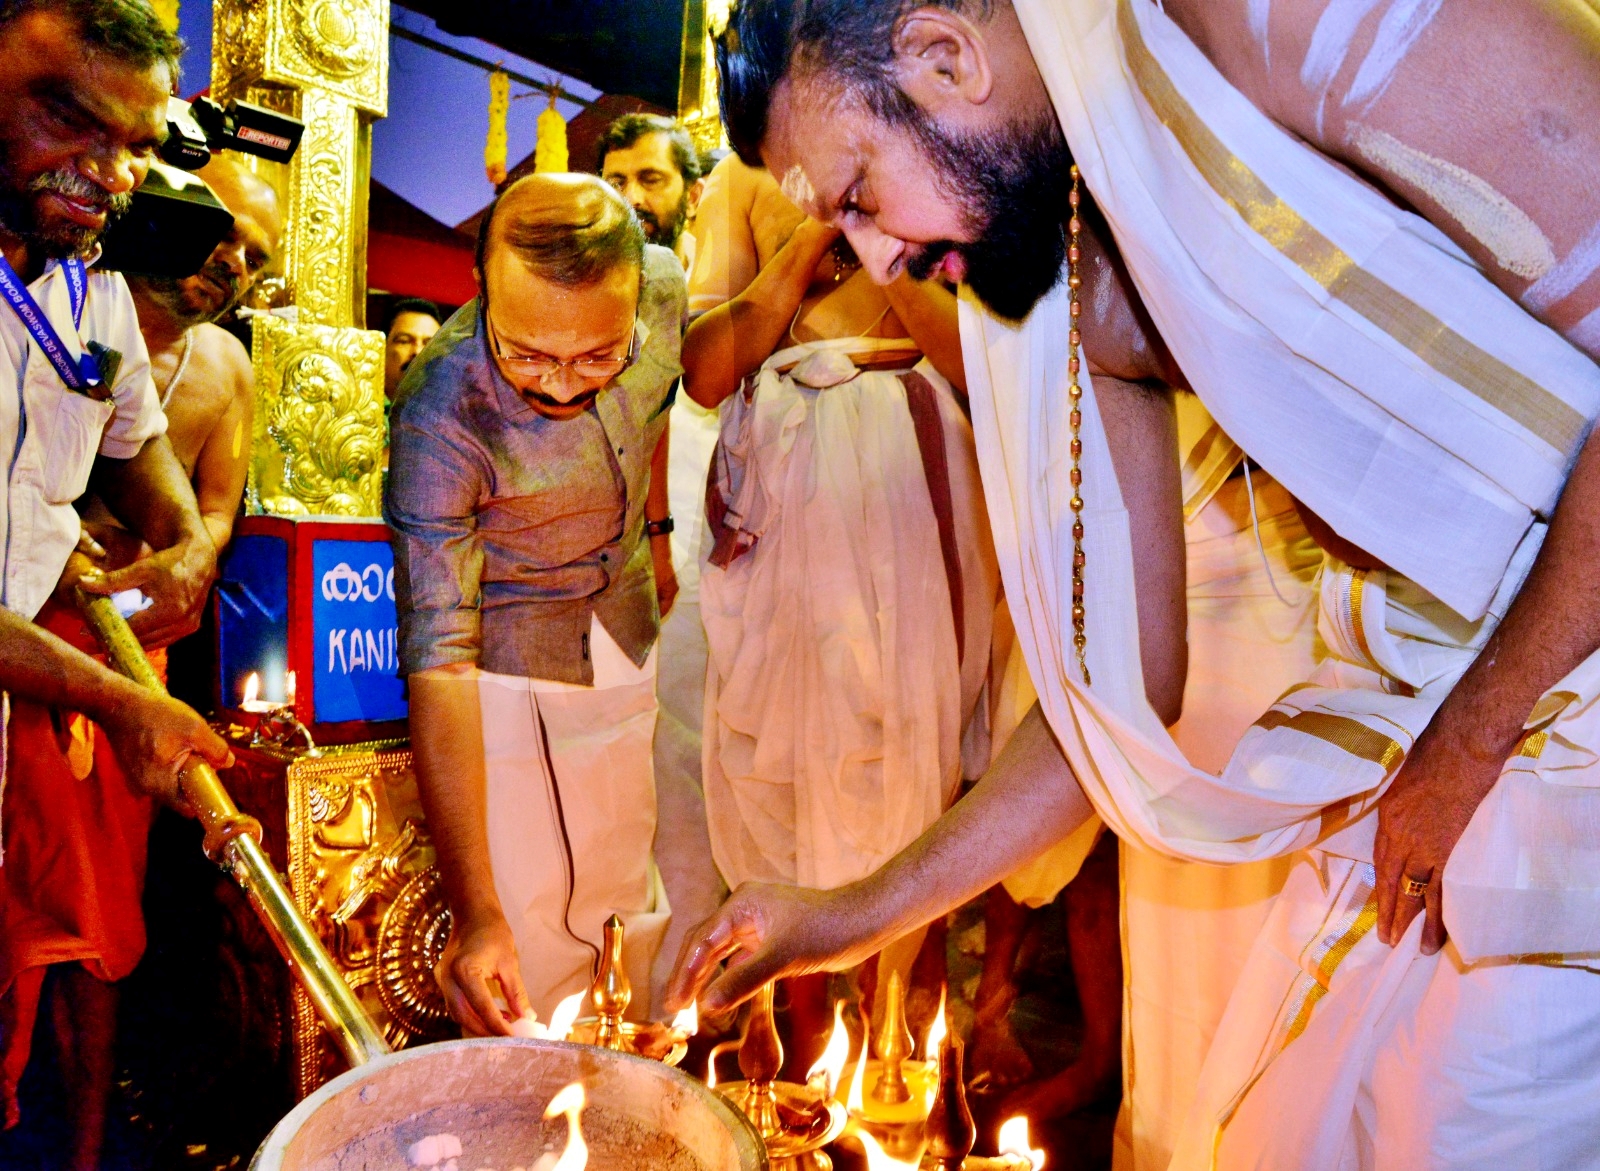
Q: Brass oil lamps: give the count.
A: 4